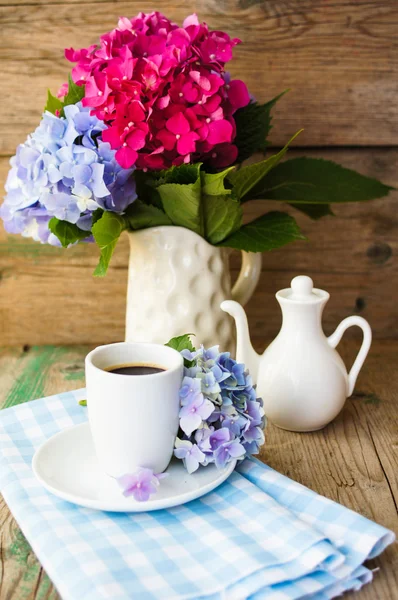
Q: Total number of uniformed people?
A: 0